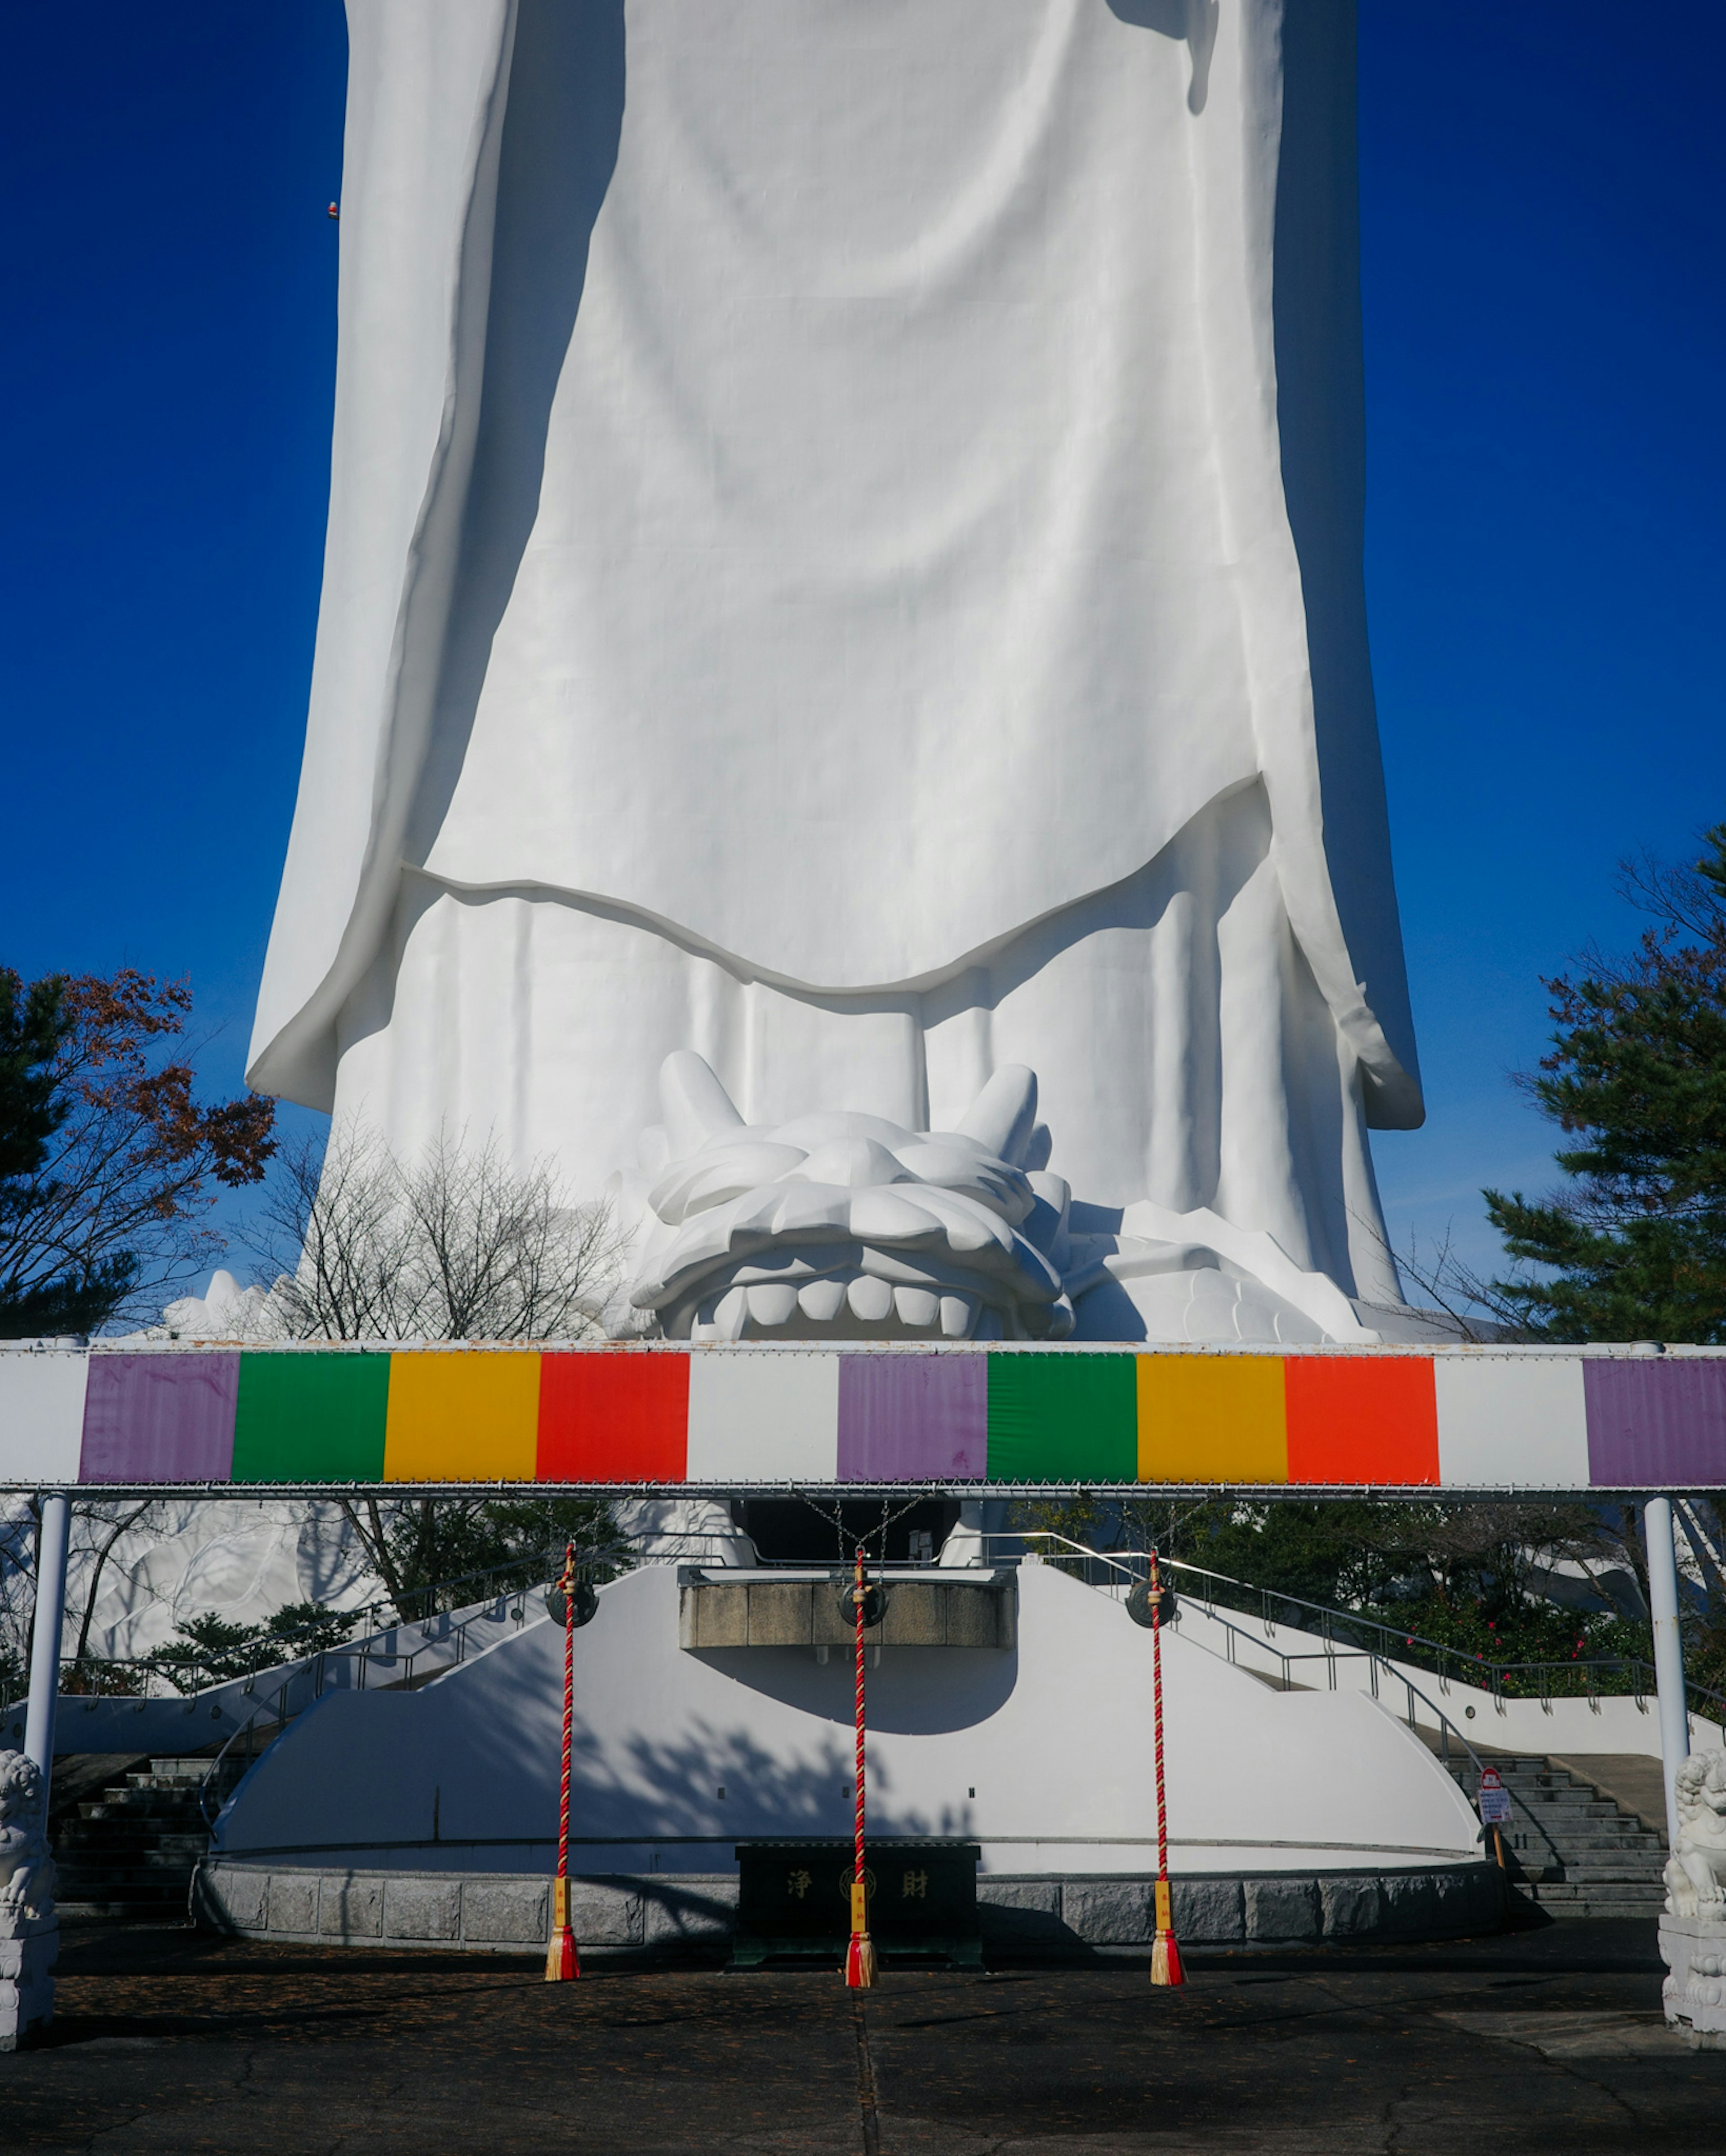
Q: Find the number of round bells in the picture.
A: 3